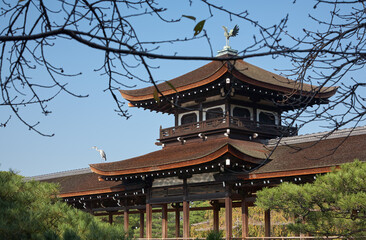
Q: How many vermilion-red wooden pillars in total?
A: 11